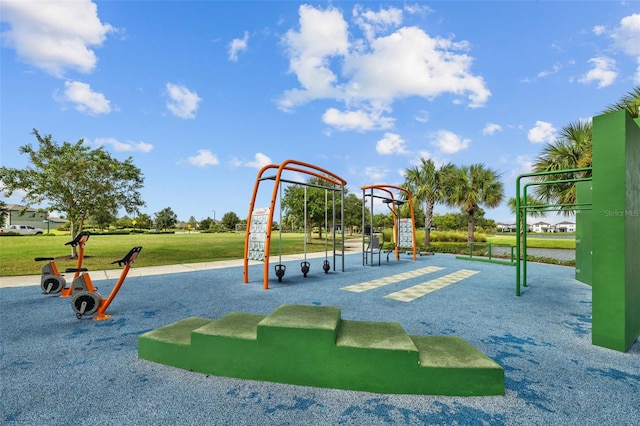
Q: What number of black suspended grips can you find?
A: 3